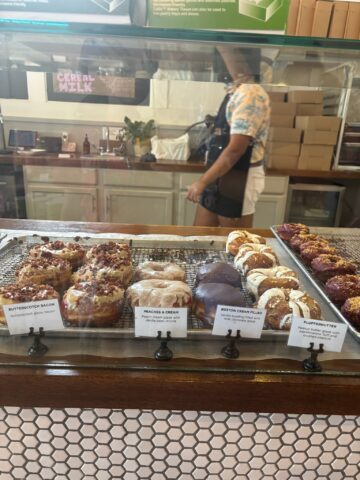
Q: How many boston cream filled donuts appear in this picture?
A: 2